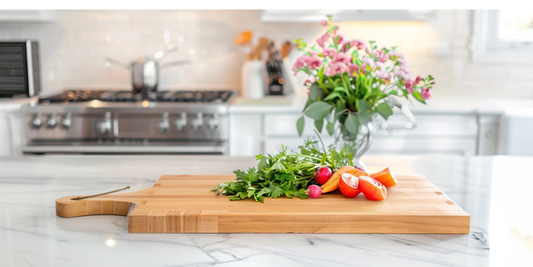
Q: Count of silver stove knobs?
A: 8